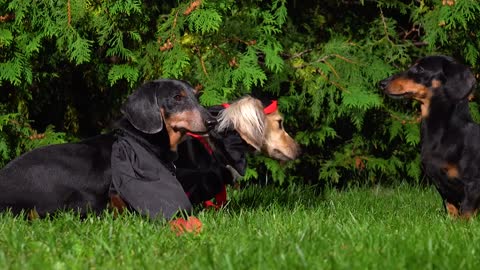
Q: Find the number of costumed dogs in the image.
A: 2